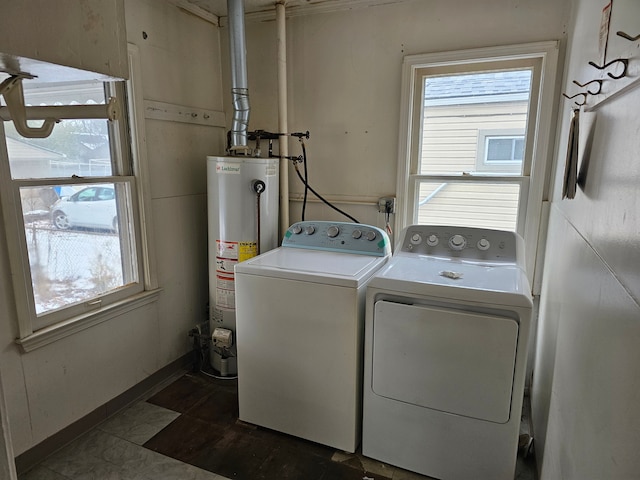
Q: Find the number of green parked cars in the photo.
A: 0